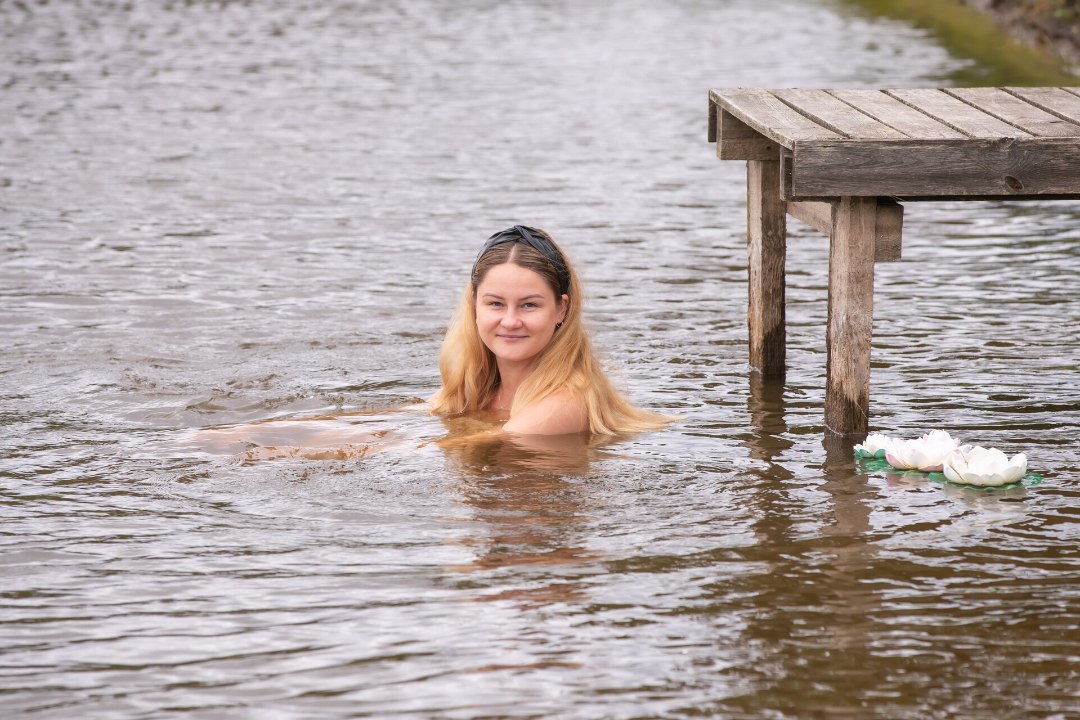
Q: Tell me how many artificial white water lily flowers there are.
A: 3